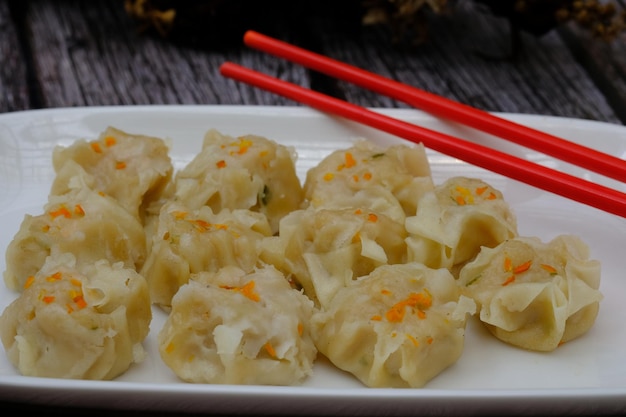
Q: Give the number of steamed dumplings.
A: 11